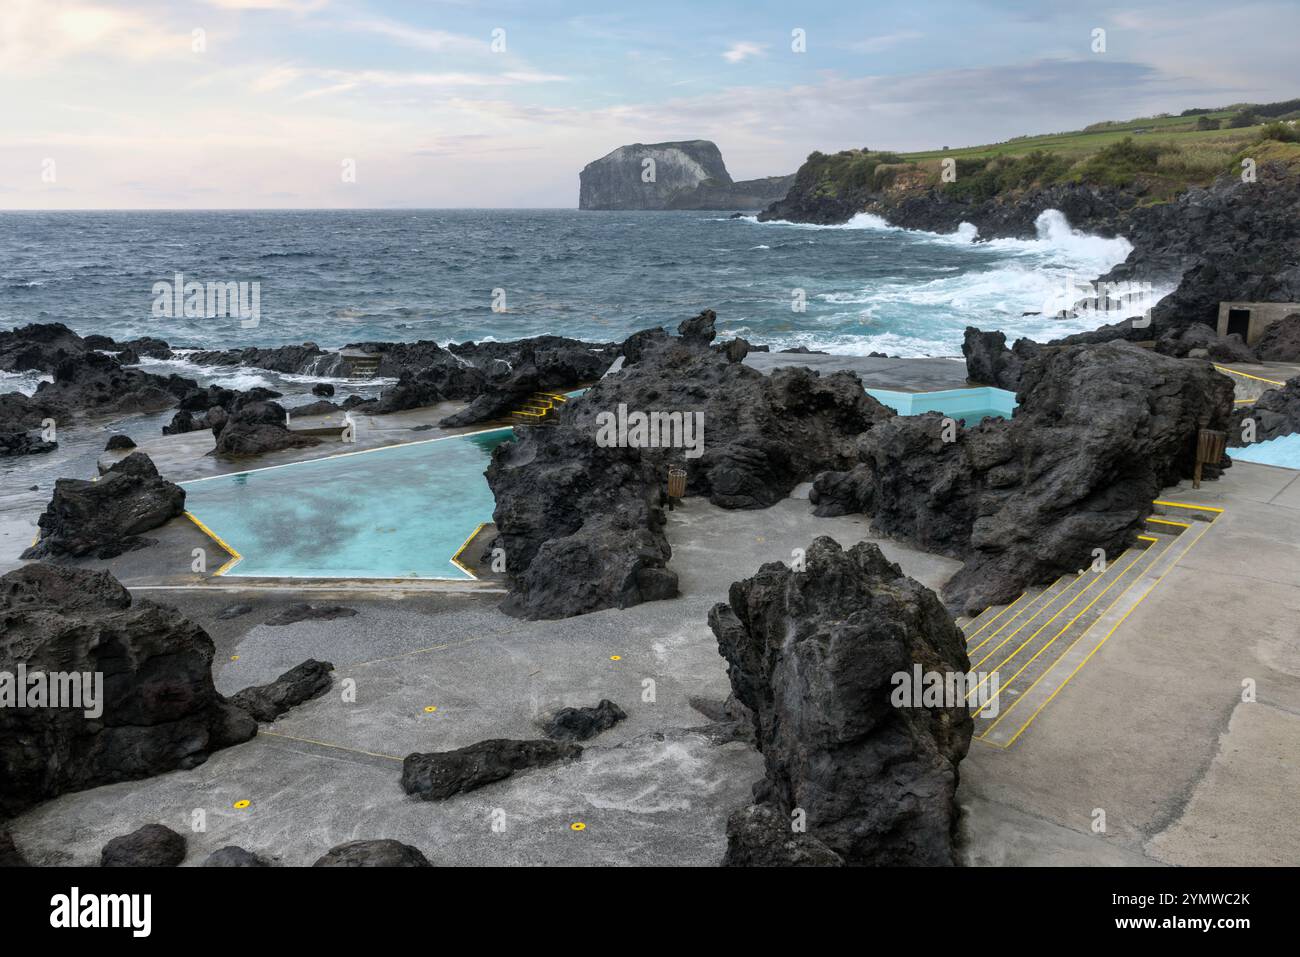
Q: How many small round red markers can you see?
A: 0